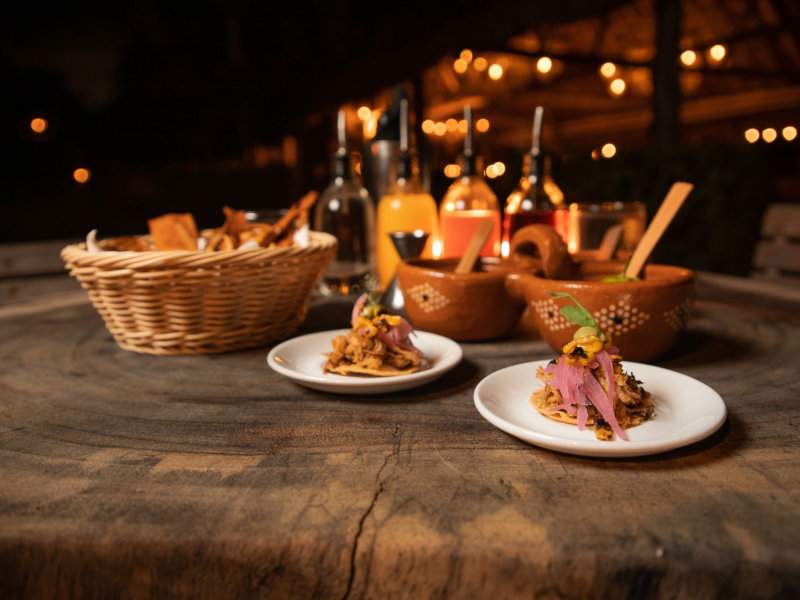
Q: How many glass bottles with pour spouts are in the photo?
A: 4